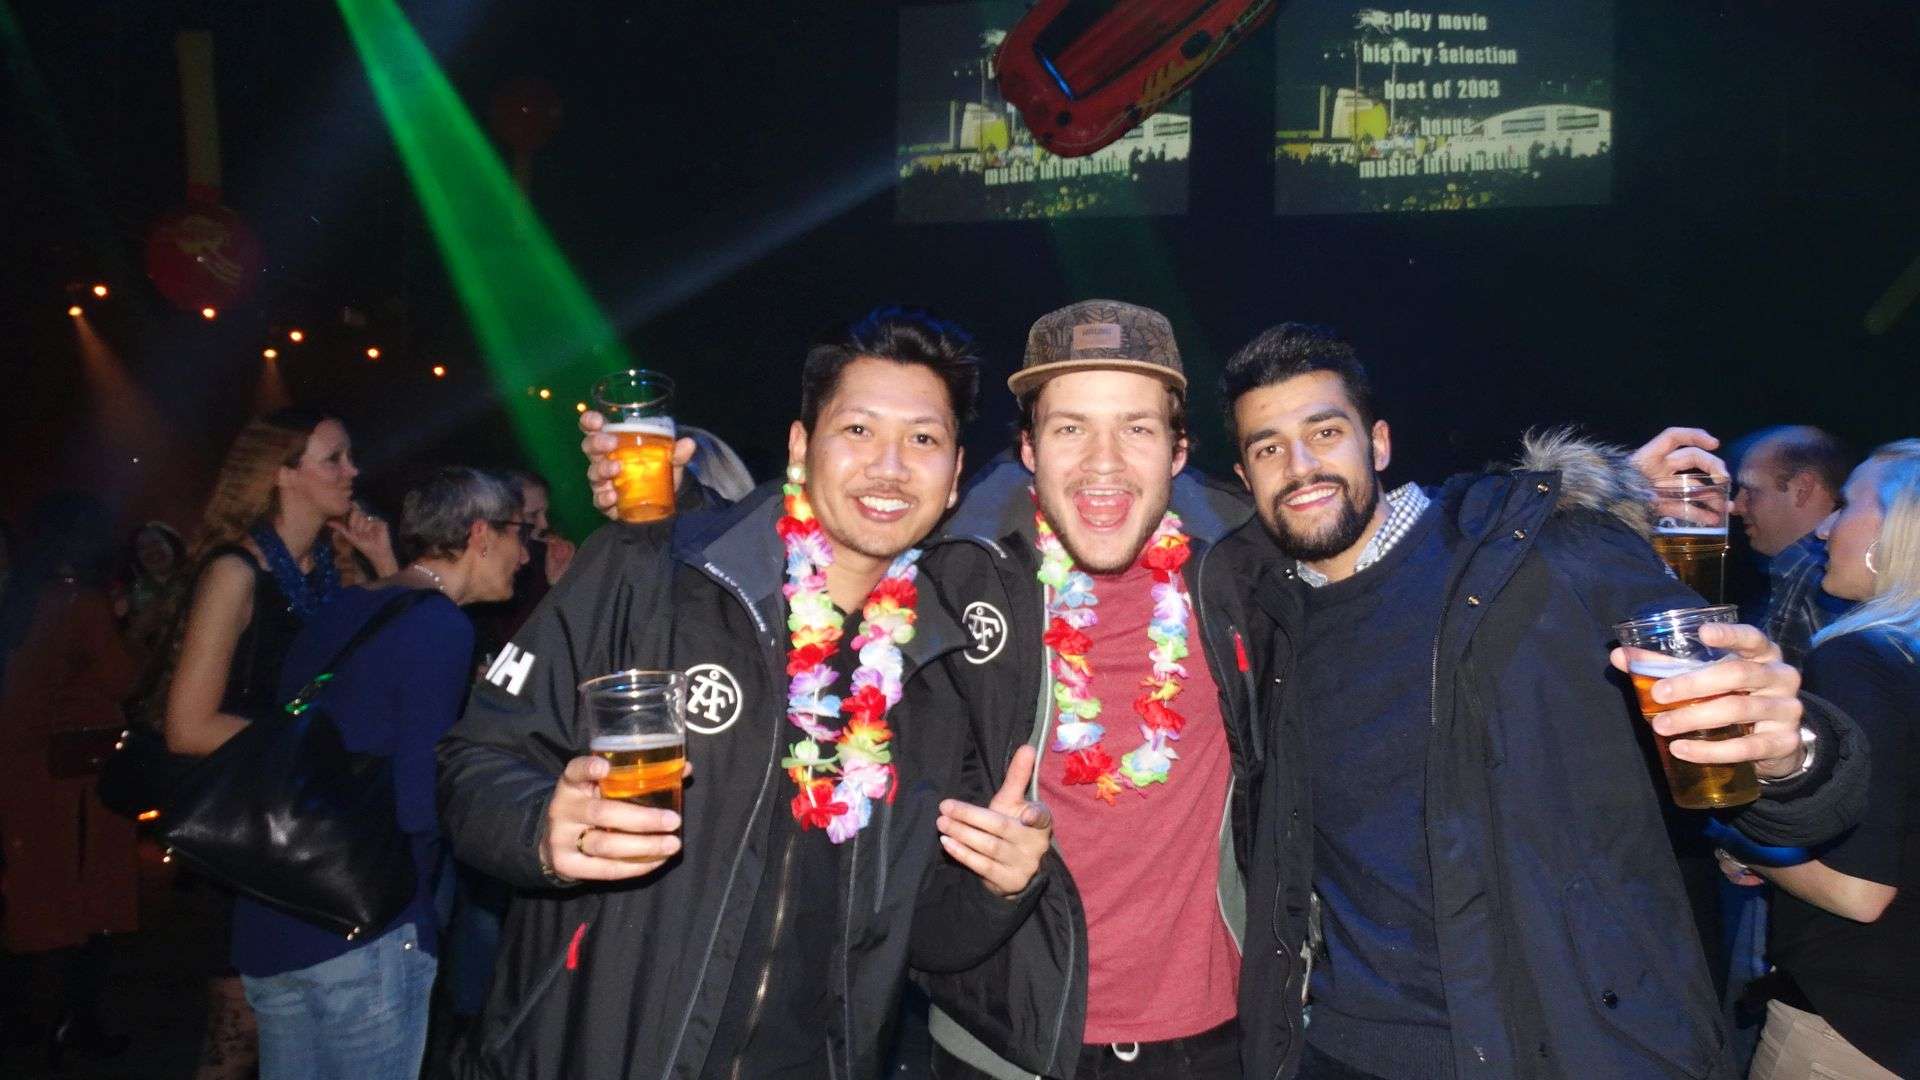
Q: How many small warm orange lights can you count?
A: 9